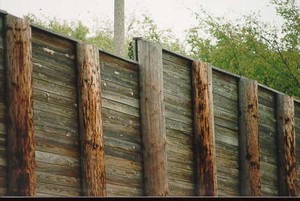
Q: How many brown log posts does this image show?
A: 6